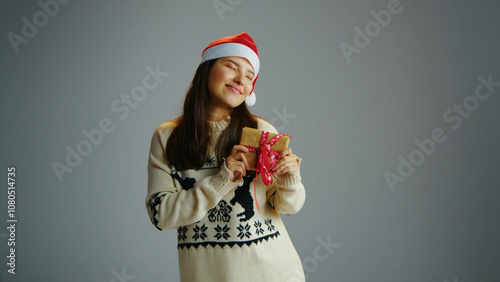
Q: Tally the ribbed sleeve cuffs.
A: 2